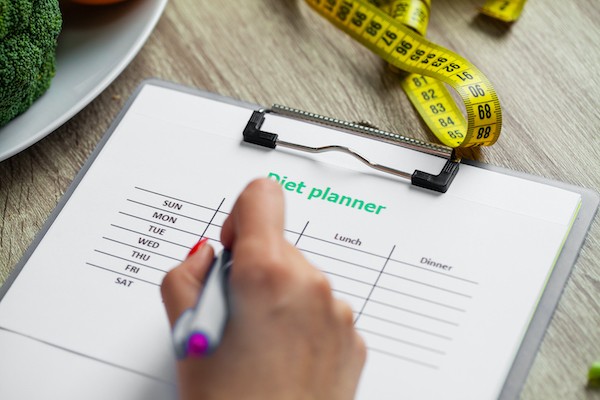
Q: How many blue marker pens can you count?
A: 0